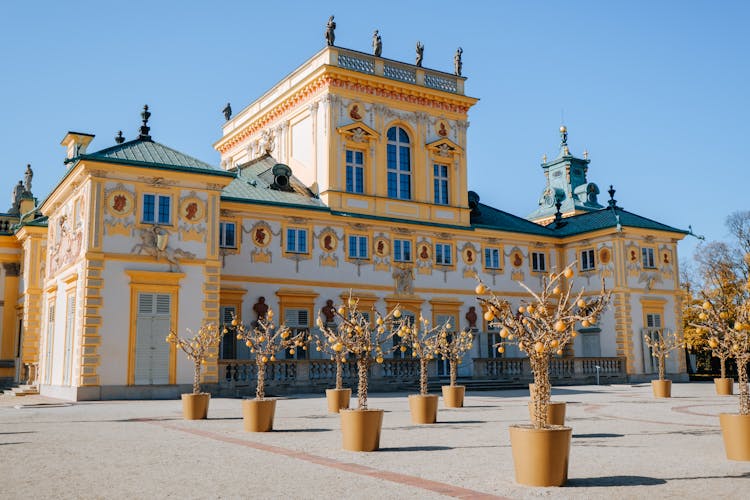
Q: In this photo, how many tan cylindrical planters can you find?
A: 12